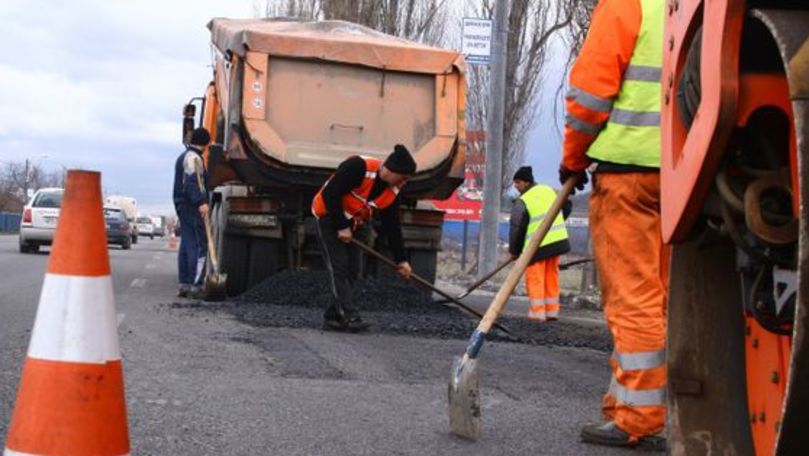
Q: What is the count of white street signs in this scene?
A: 1